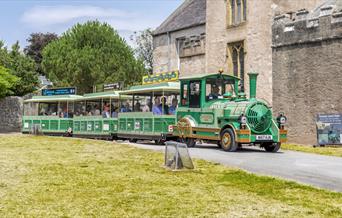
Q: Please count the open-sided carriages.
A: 3